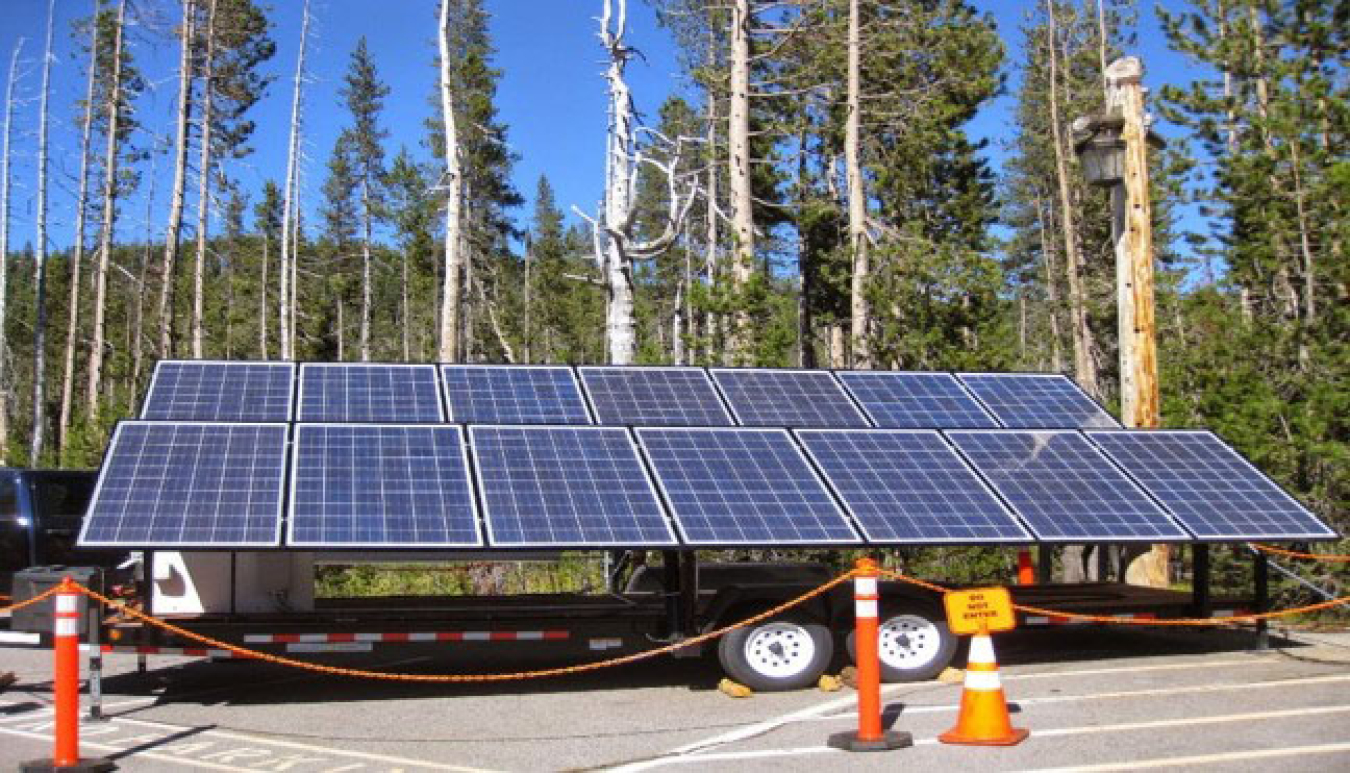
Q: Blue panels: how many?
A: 14